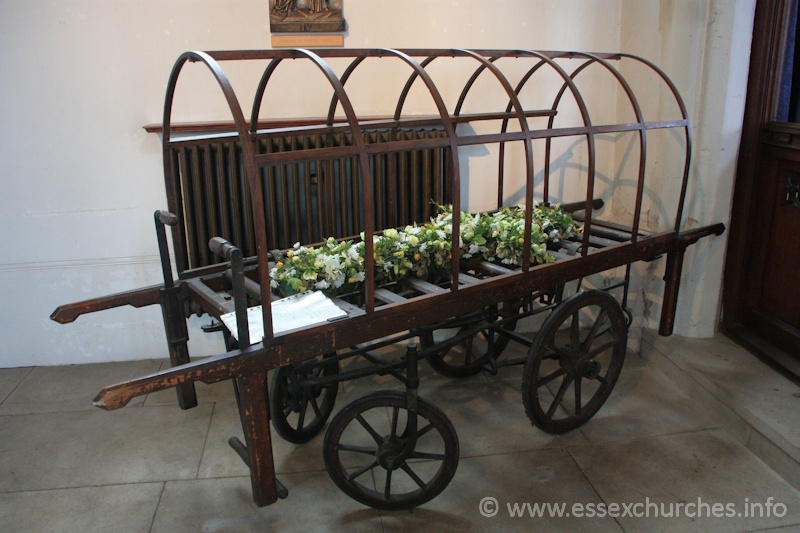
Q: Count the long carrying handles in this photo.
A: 4